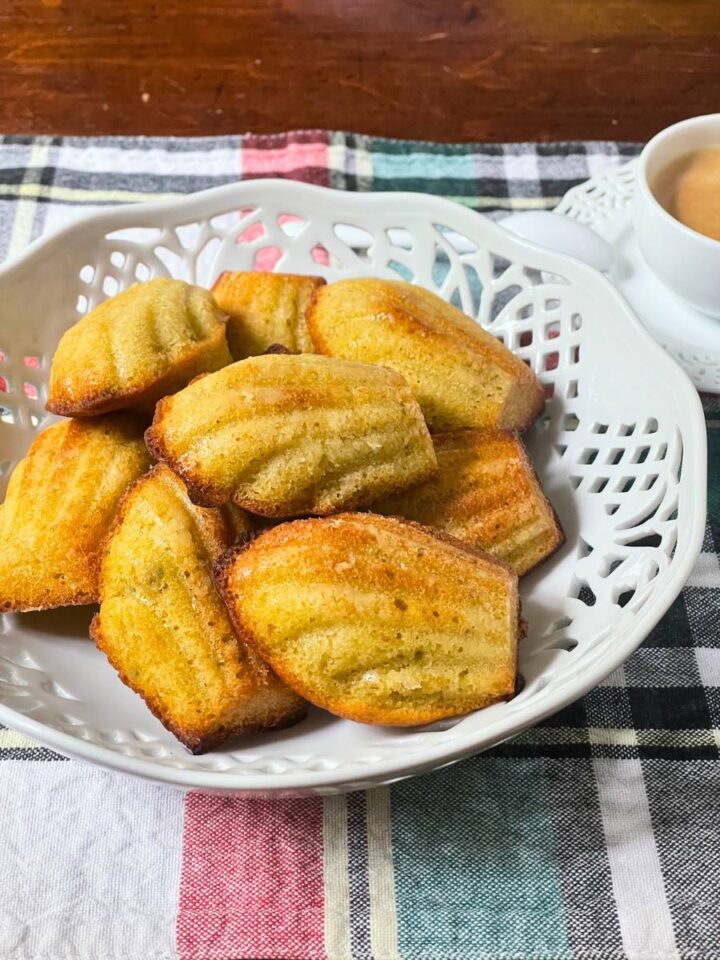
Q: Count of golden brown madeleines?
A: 8